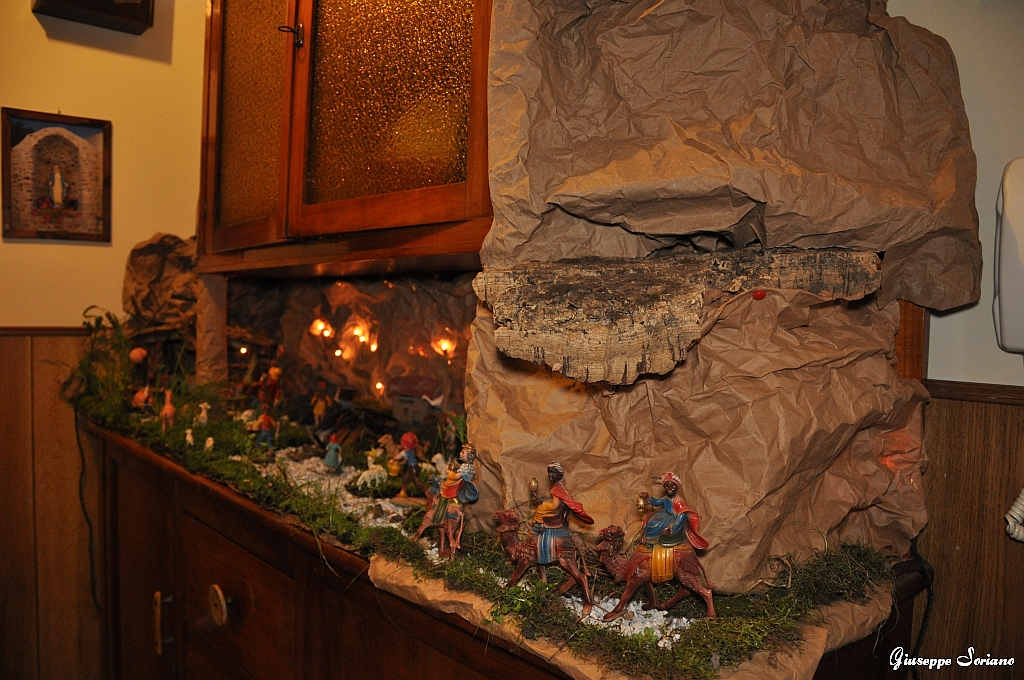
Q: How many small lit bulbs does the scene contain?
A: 9